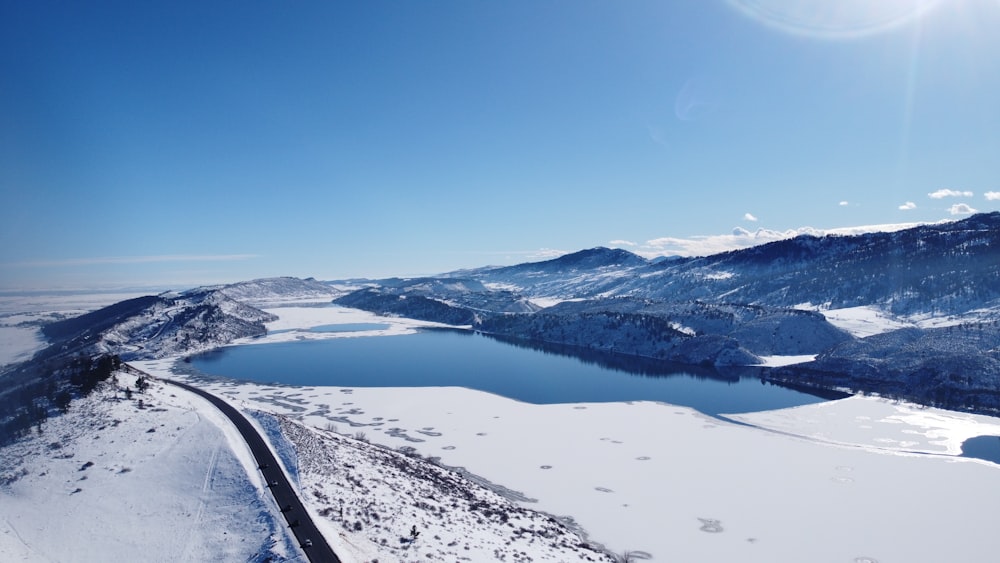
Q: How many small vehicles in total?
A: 5